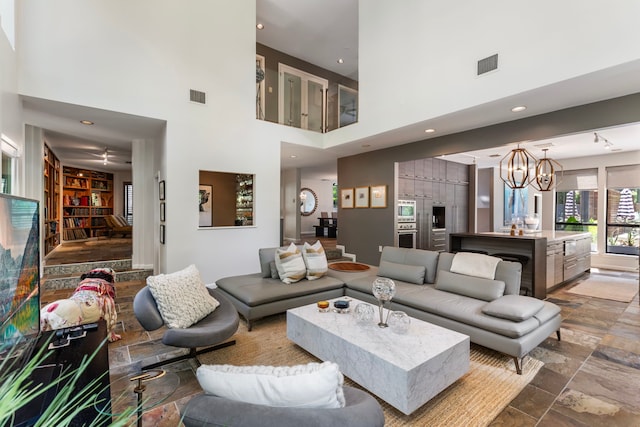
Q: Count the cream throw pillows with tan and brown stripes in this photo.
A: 2